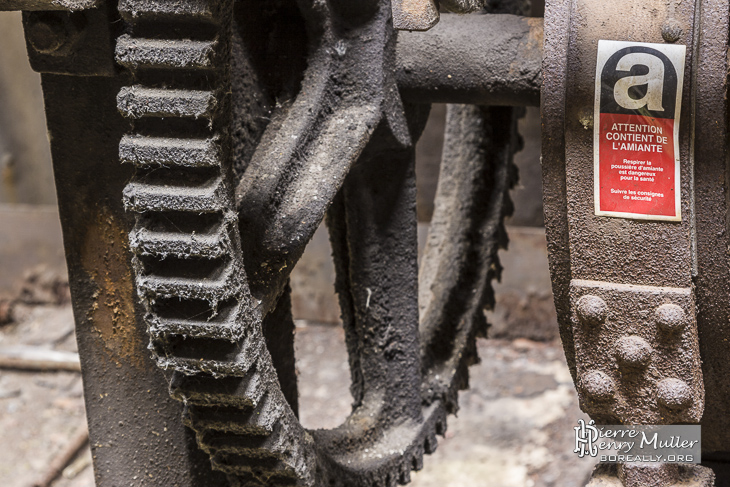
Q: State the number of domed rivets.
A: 6